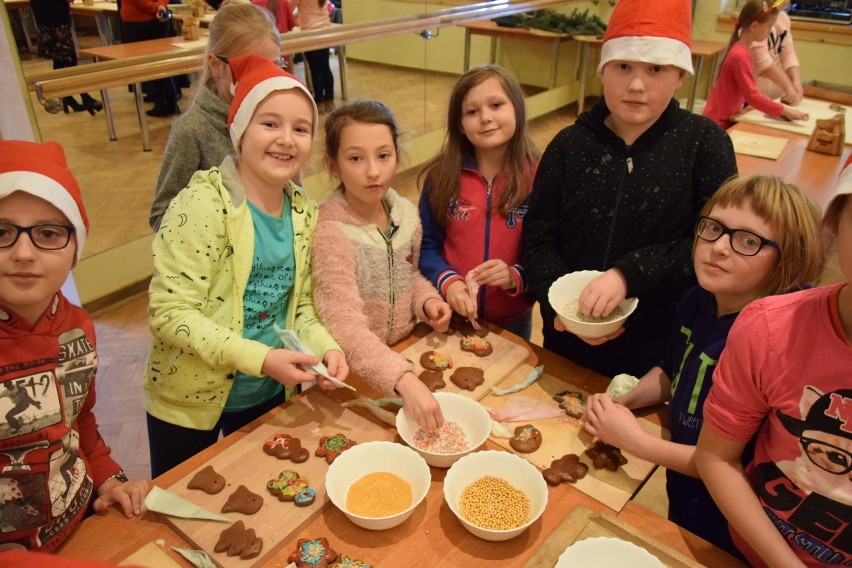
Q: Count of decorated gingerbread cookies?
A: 9